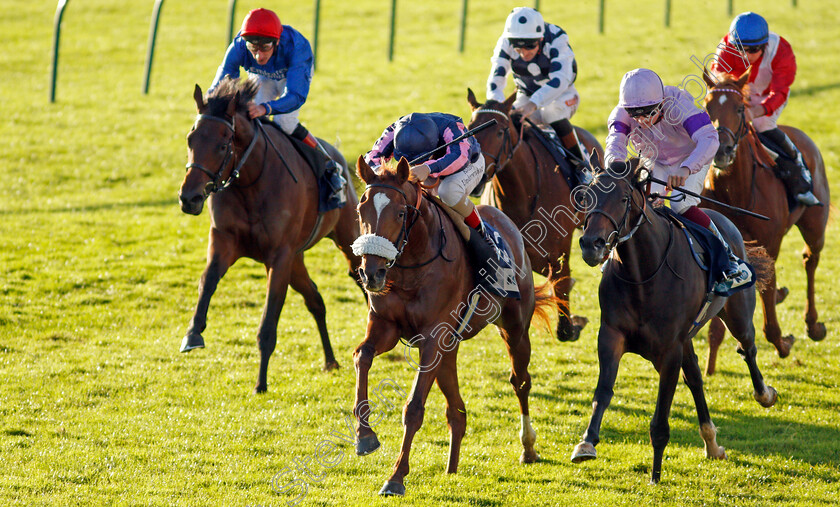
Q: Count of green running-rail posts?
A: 11